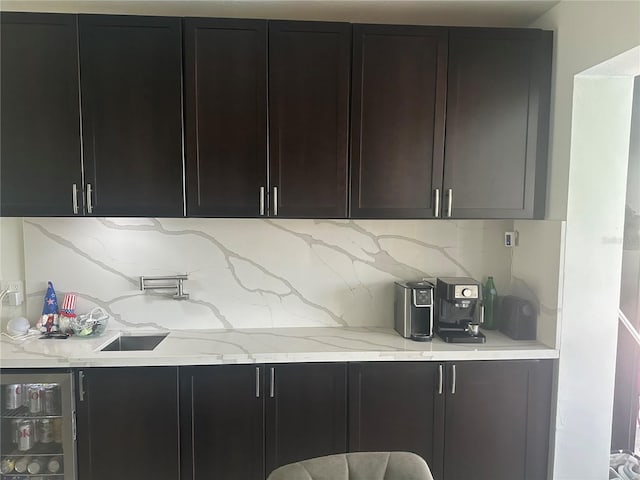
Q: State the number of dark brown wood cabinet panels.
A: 11